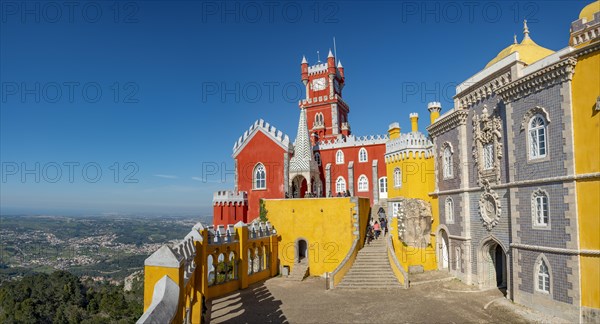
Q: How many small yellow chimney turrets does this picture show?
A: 3